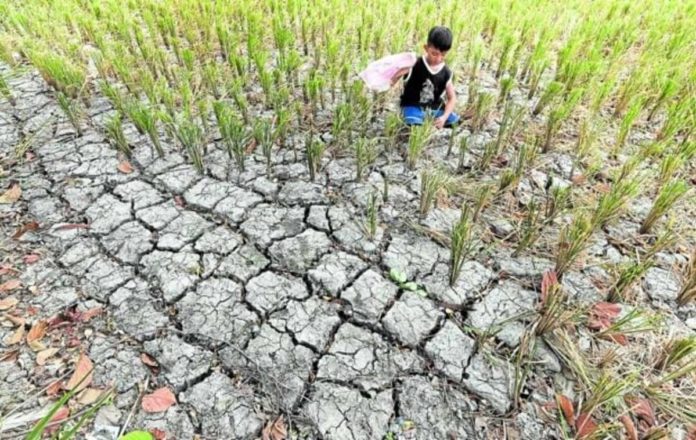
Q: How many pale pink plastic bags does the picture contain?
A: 1